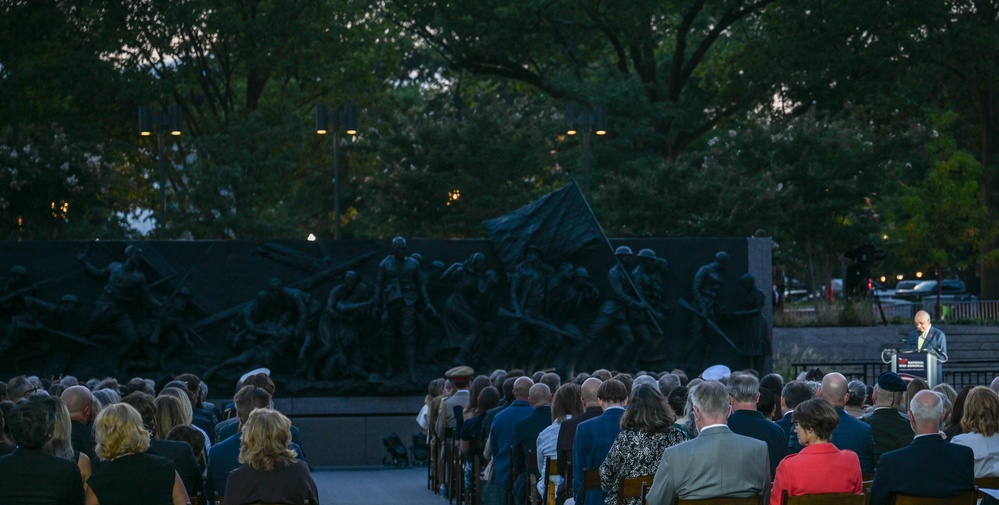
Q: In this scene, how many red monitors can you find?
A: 0